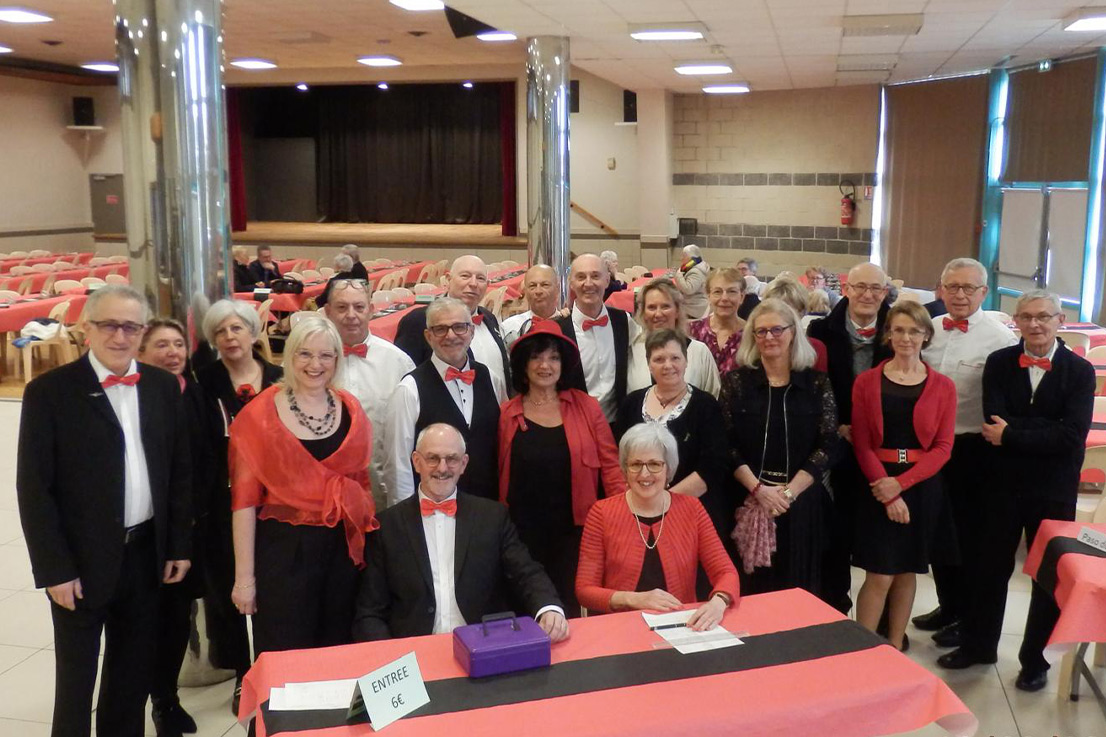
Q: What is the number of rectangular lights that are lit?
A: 11